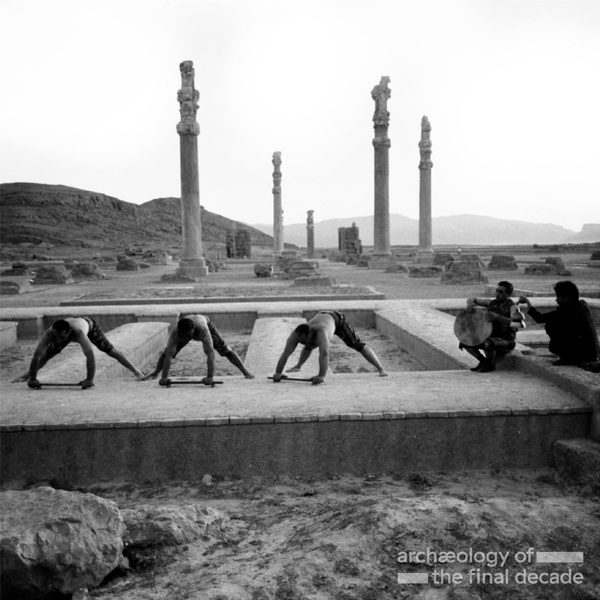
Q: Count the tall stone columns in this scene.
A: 5